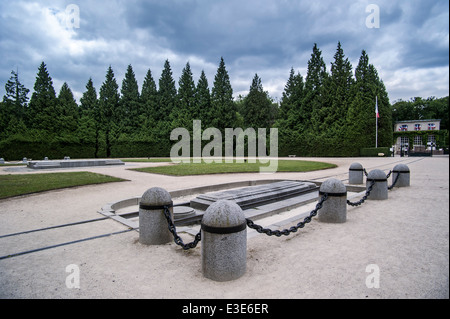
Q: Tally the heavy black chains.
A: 5